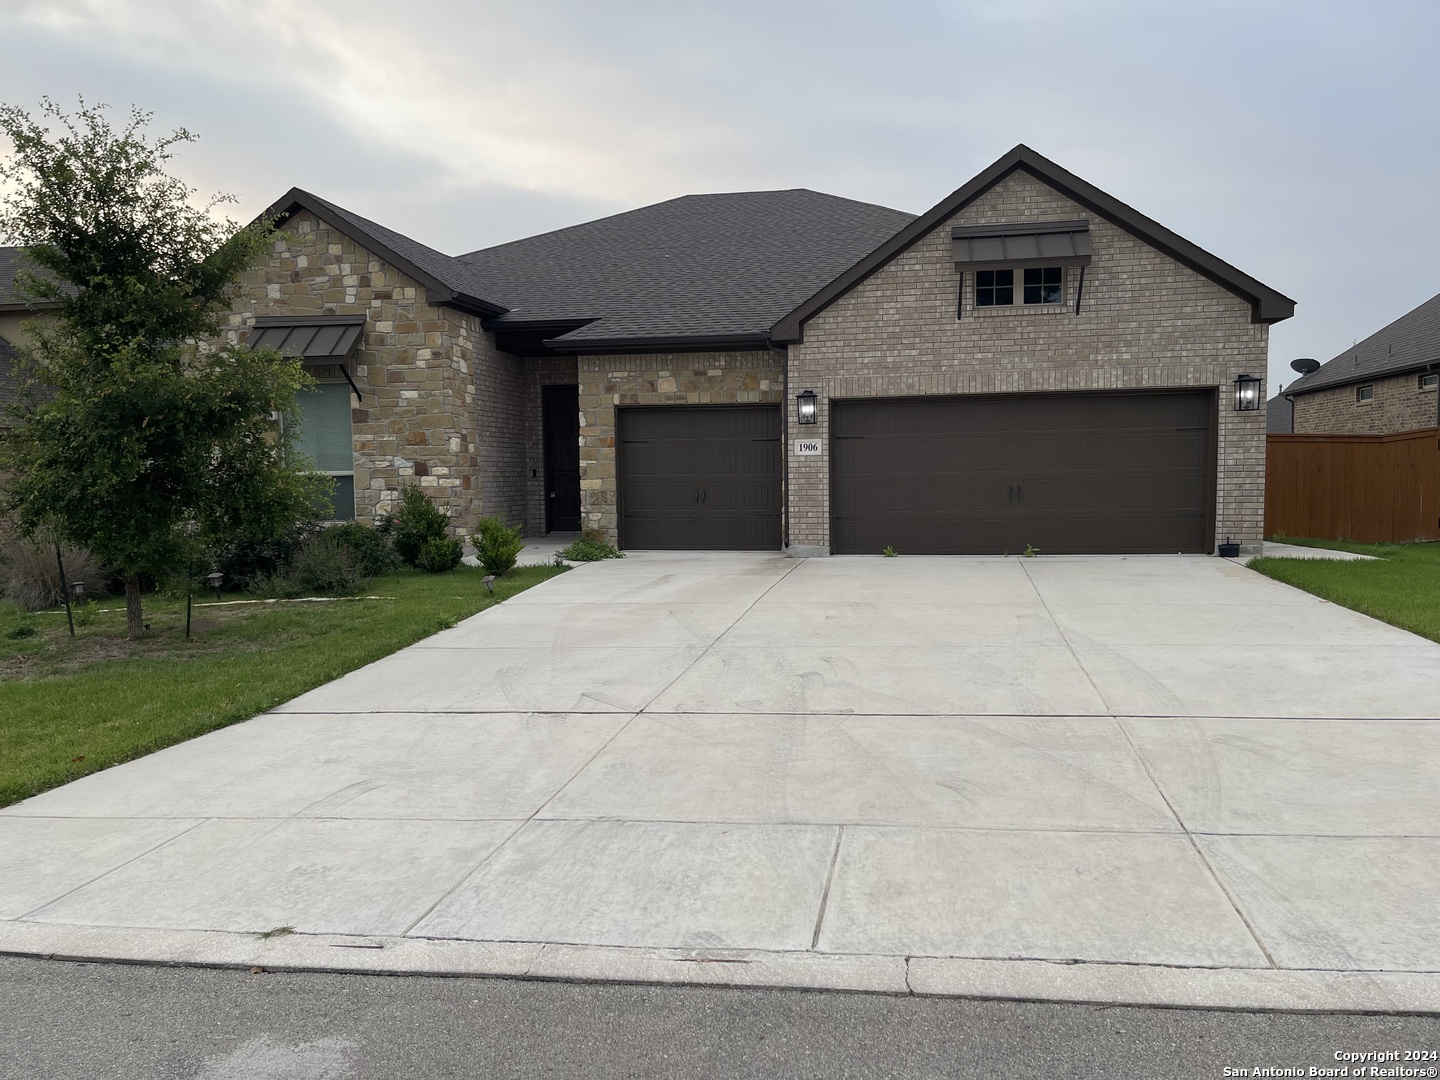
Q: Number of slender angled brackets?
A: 3